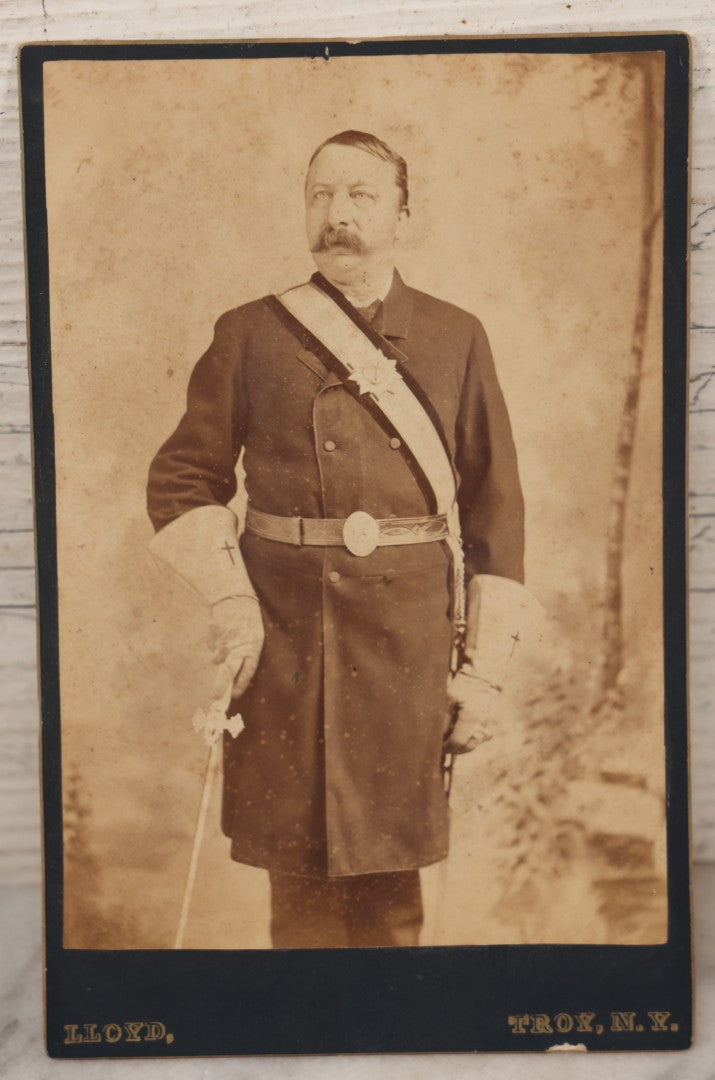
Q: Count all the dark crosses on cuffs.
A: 2